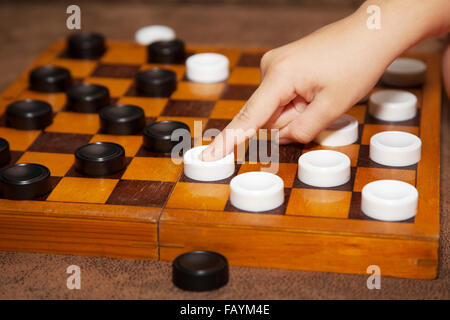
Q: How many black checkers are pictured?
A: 12